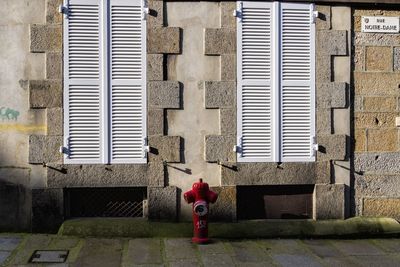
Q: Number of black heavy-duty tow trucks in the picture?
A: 0